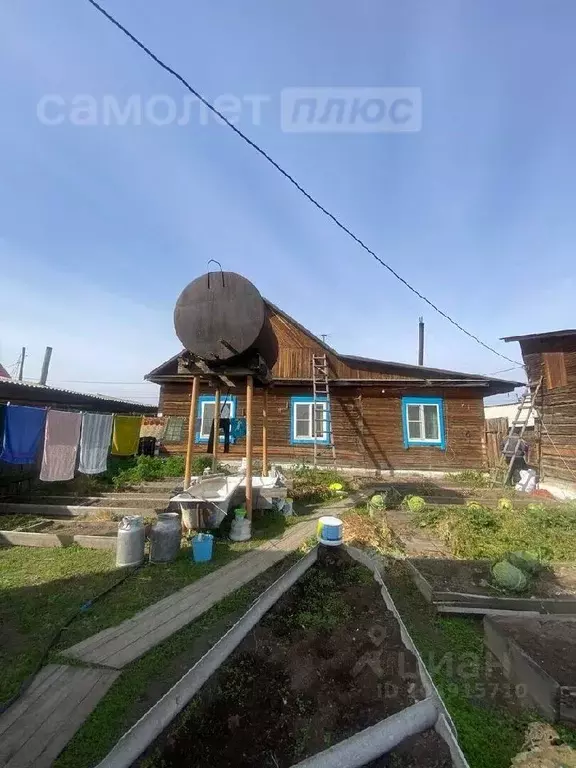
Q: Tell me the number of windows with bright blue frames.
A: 3